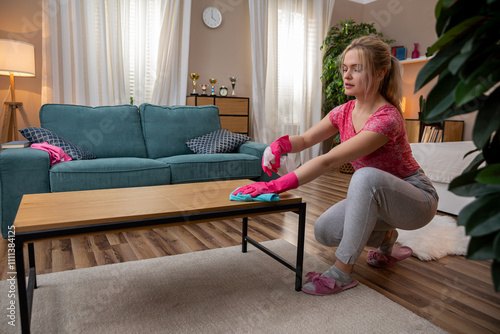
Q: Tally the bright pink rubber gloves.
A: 2